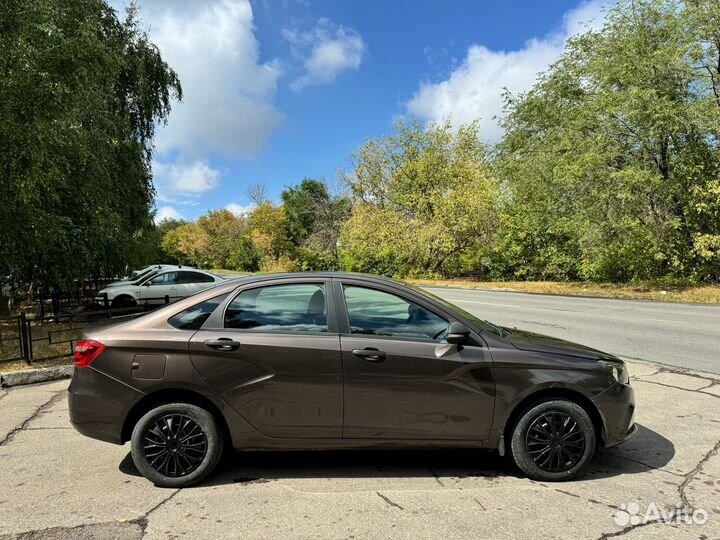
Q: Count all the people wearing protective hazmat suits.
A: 0